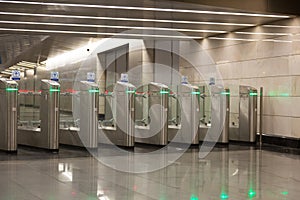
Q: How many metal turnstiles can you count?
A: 8